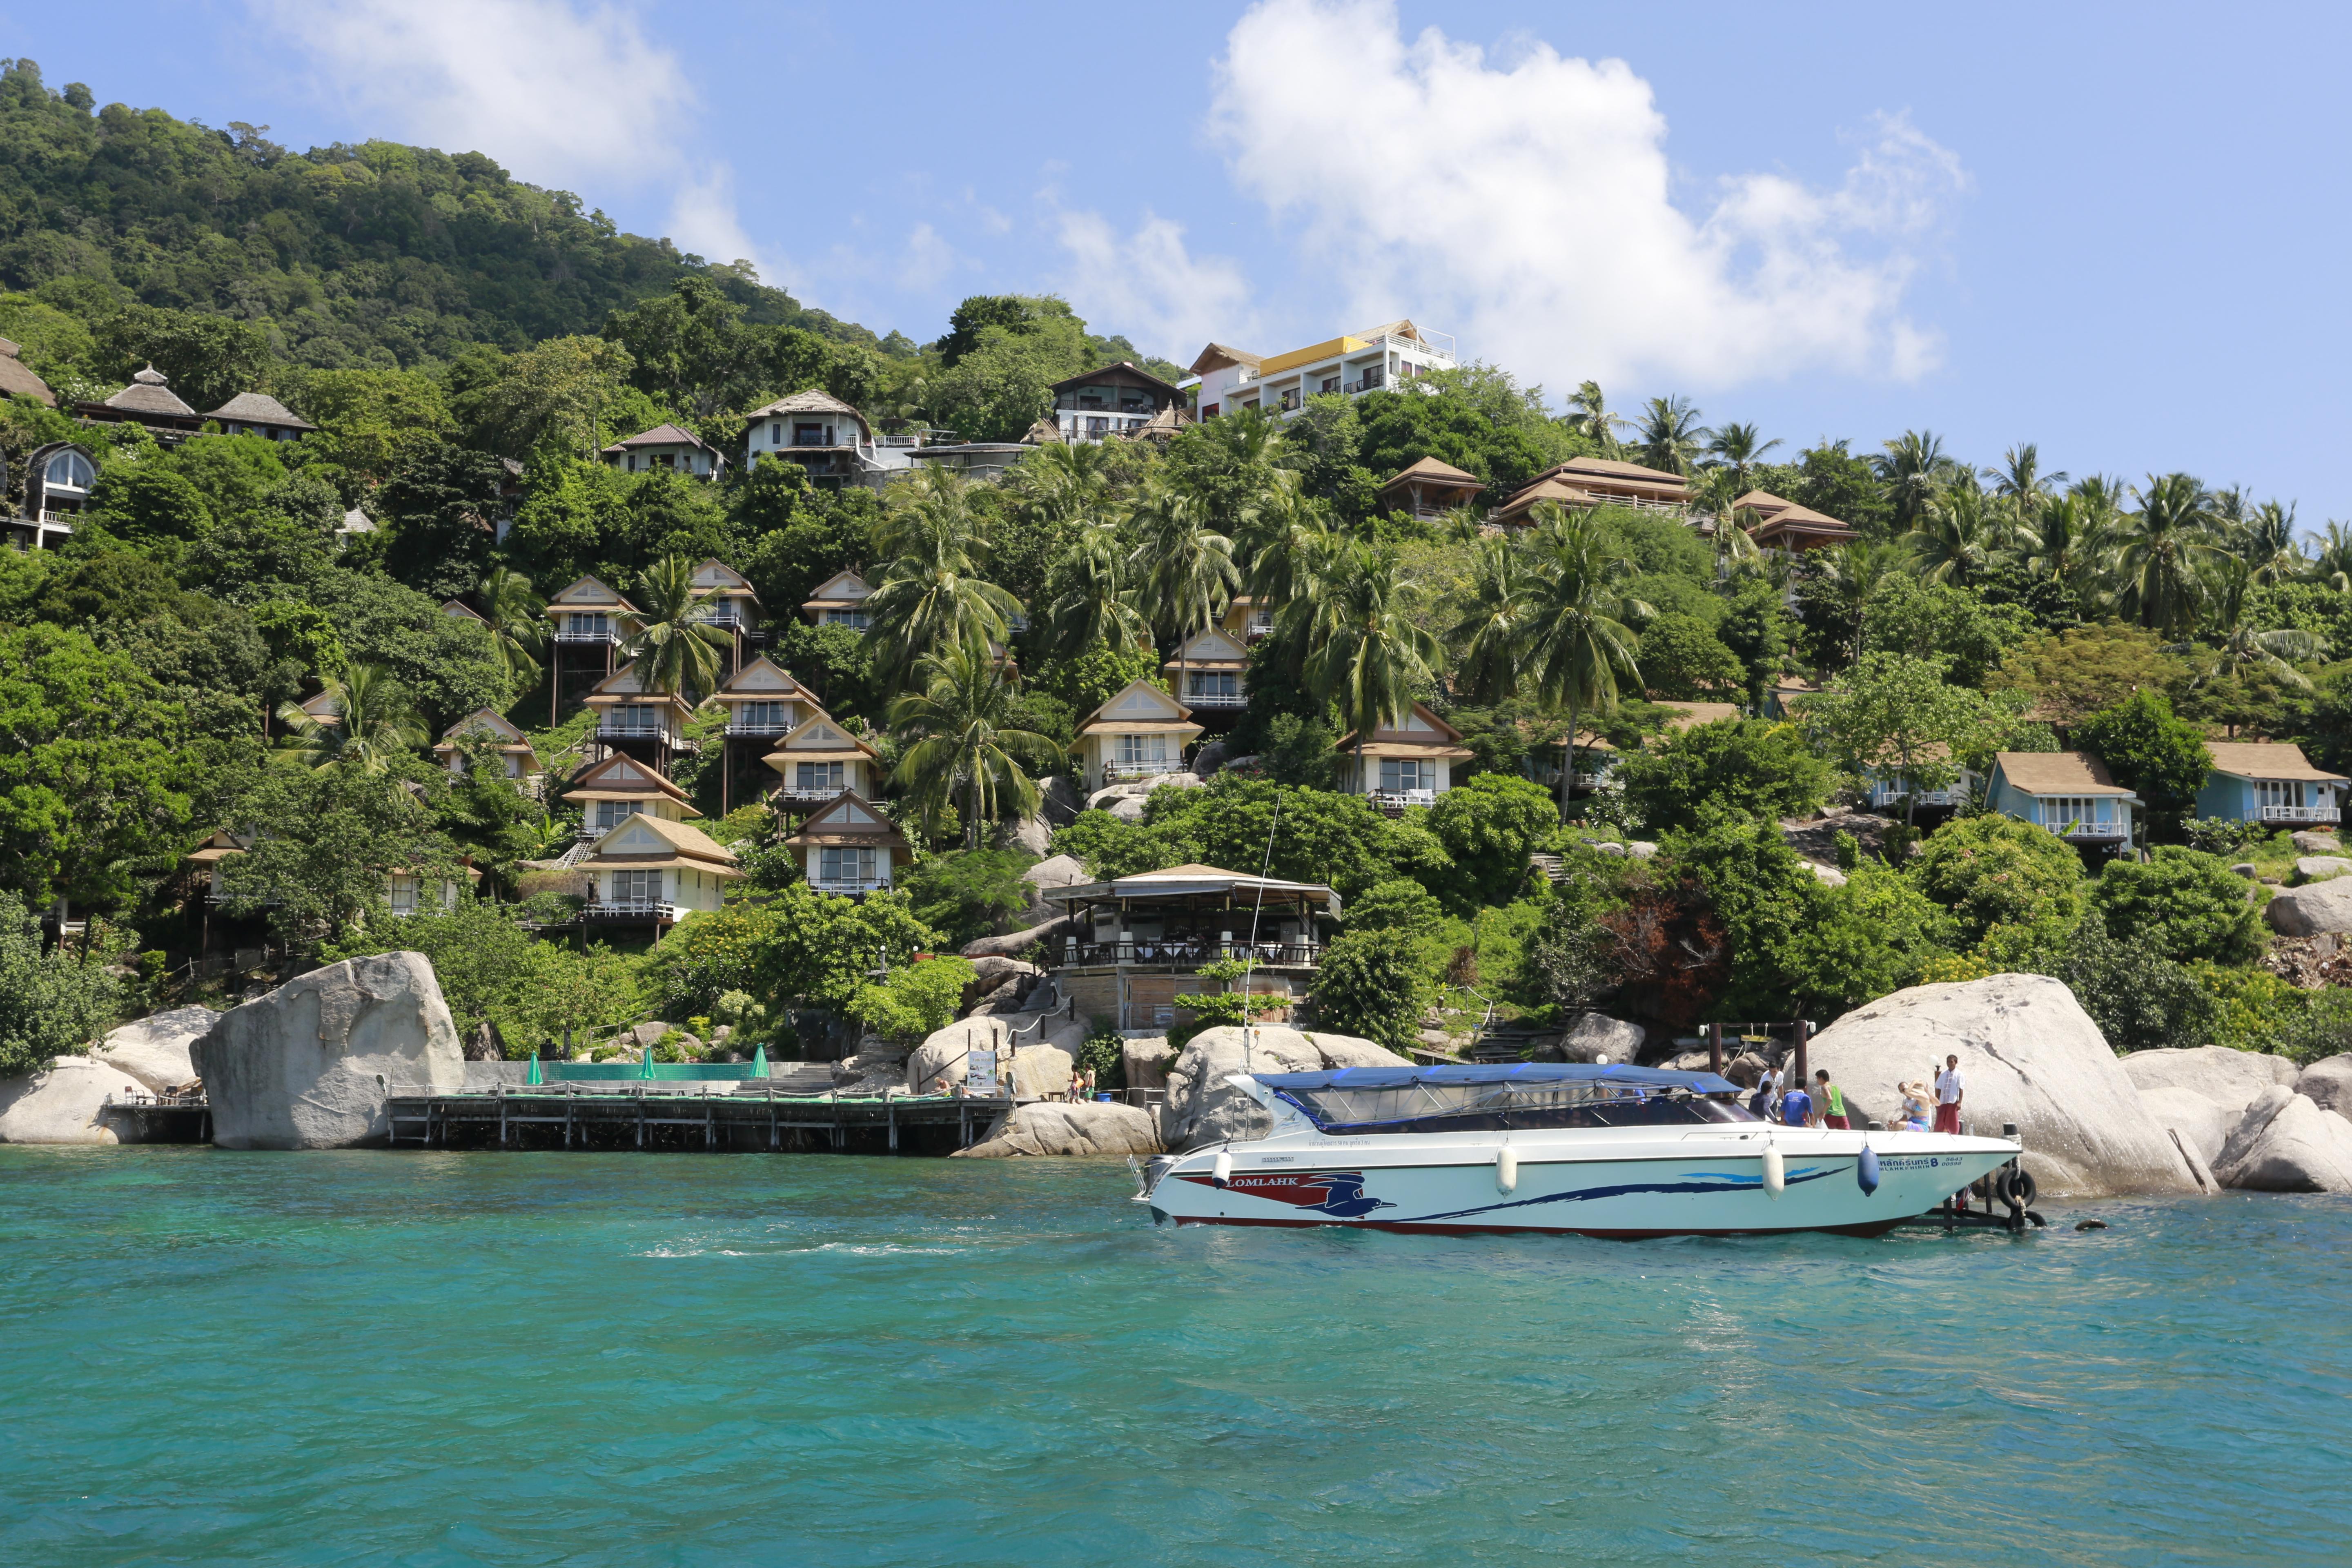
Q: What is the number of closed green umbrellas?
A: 3